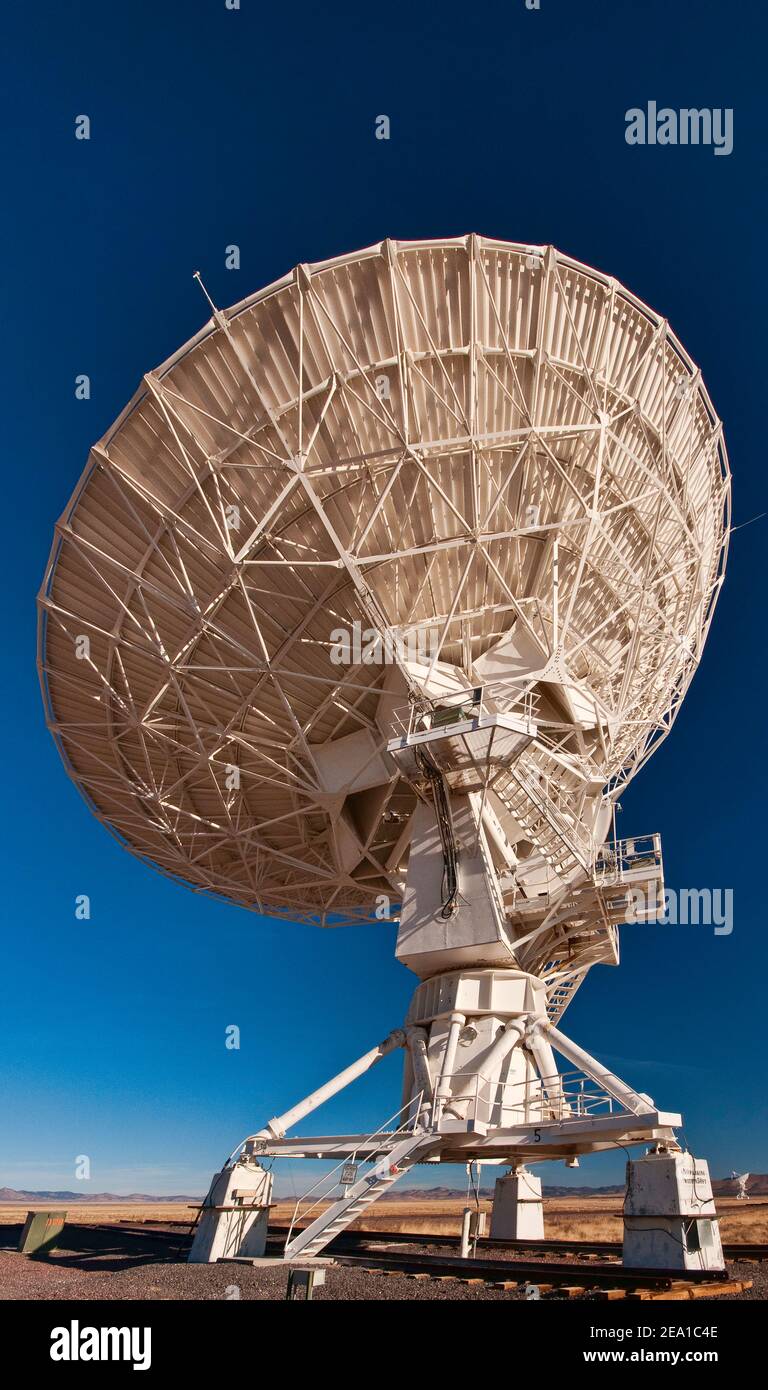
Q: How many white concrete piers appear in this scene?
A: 3